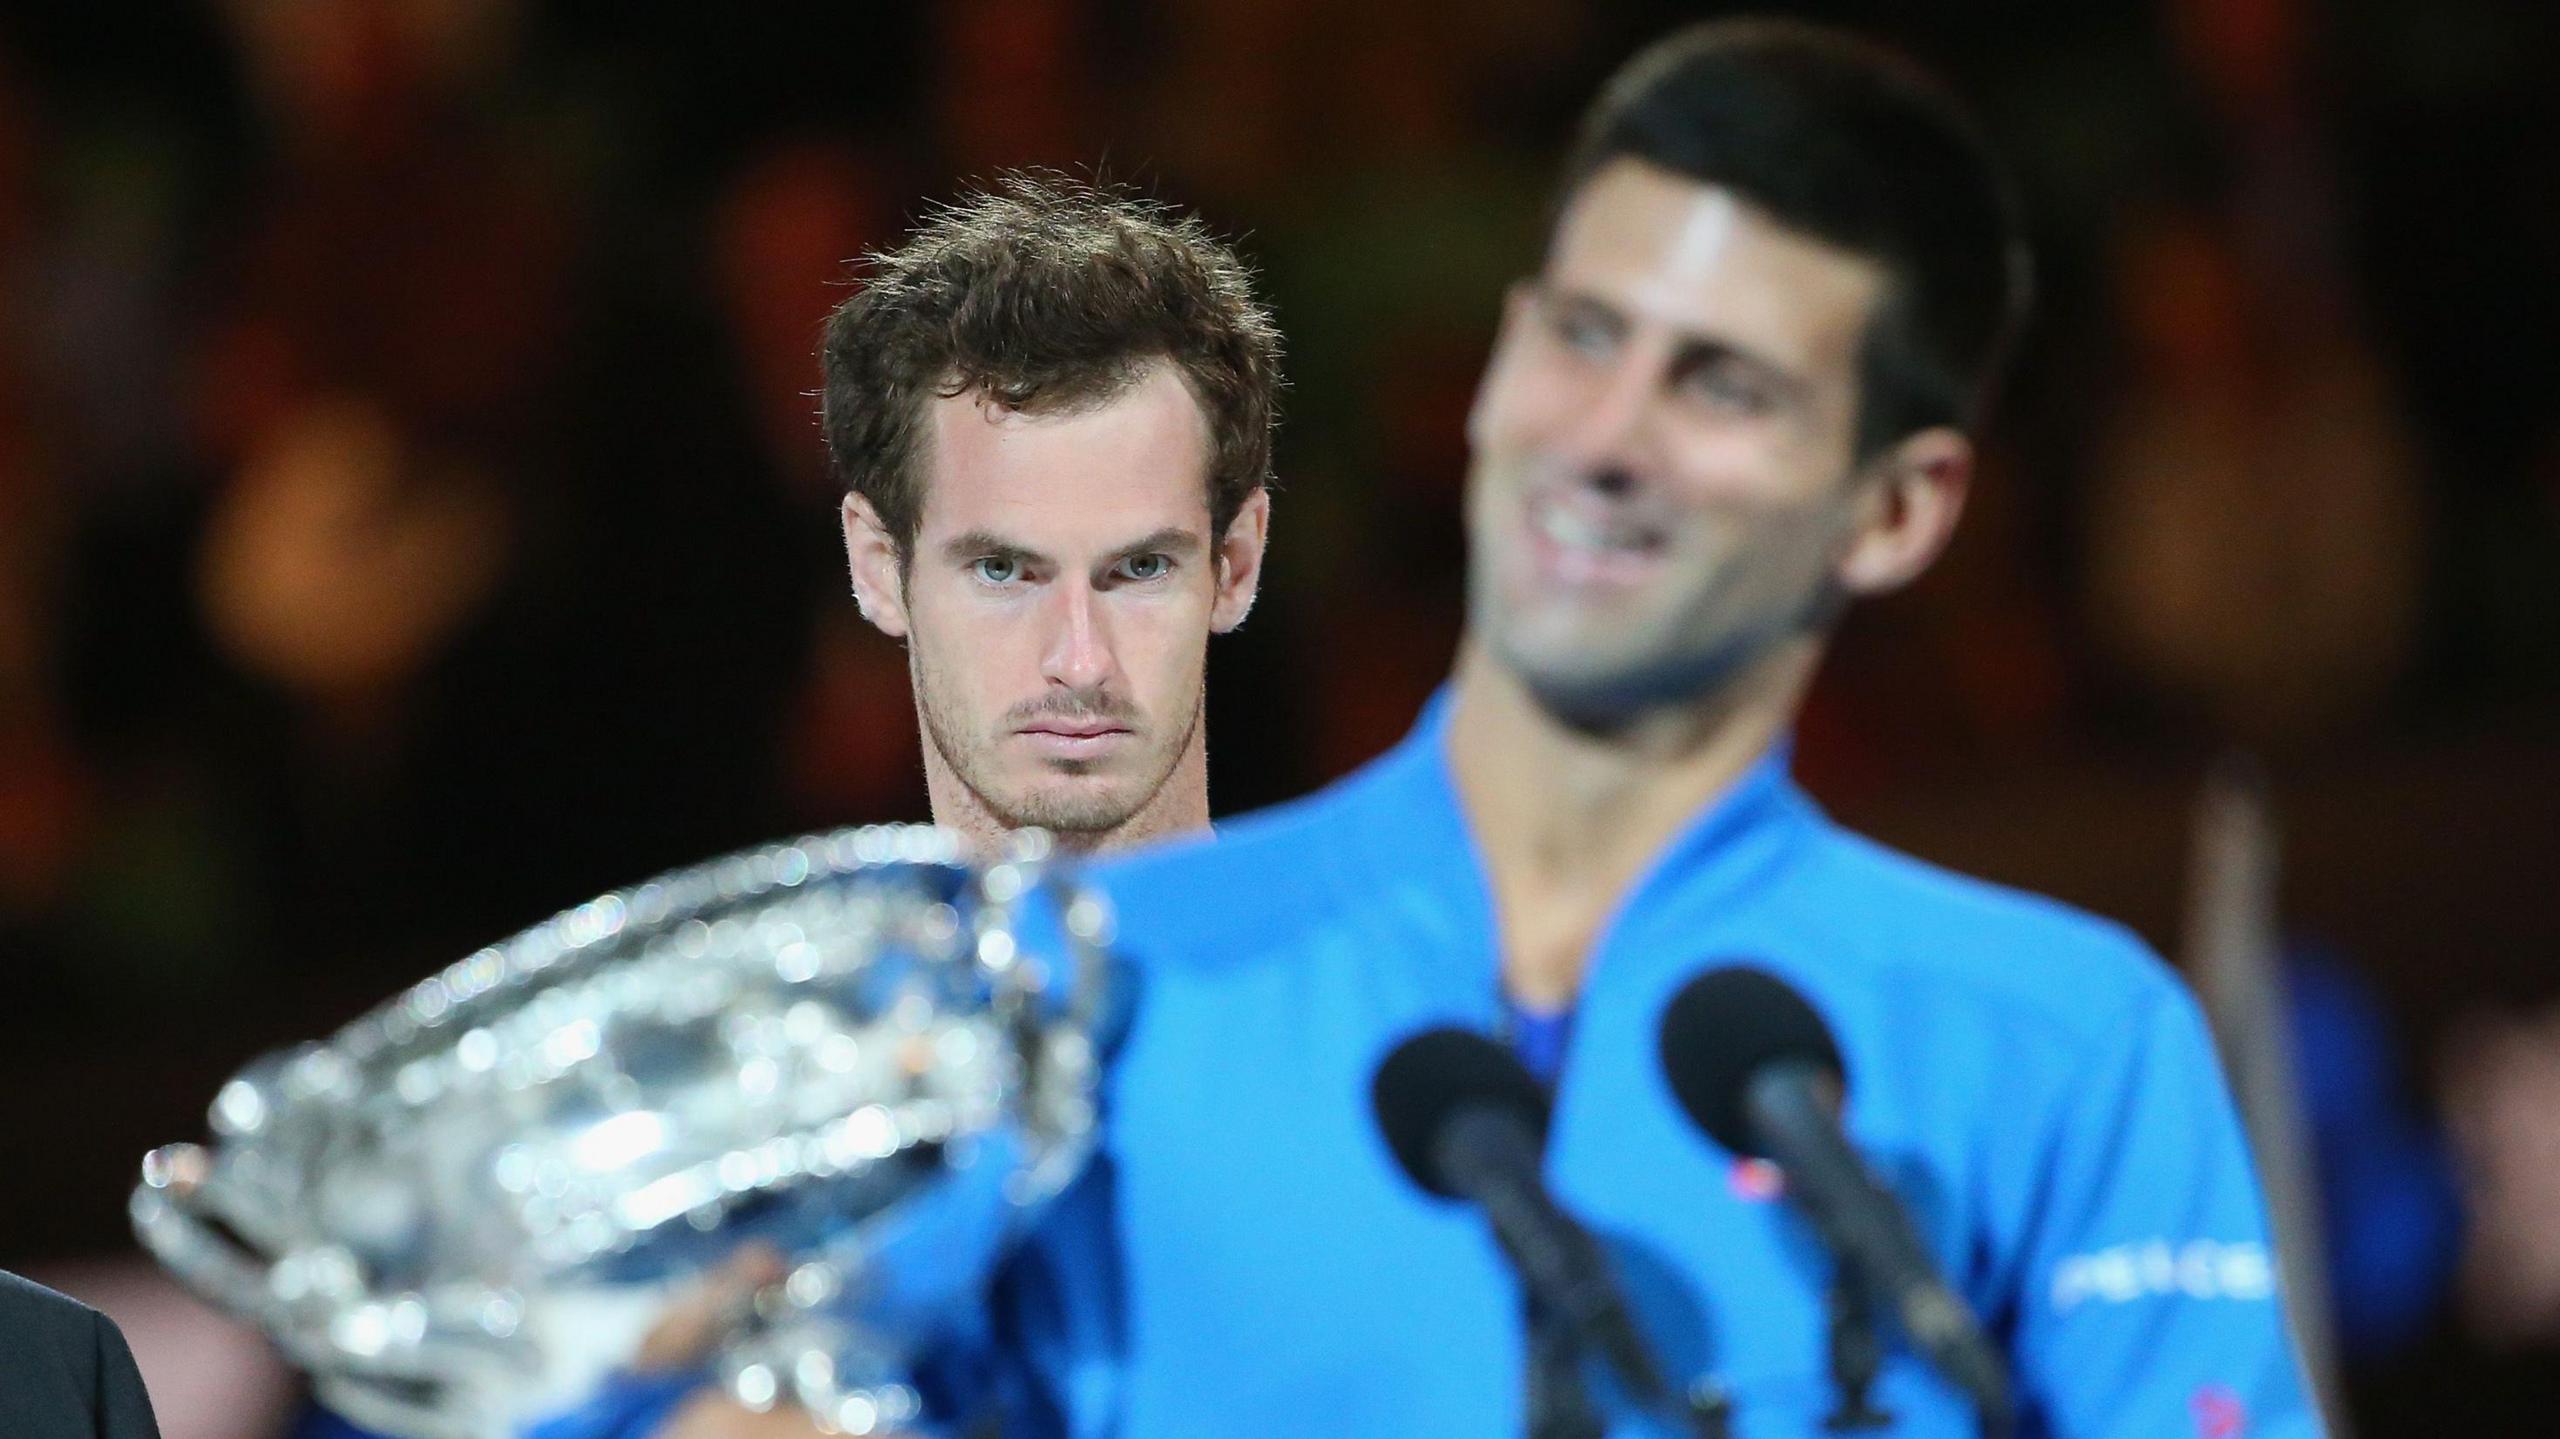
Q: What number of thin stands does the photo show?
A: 2